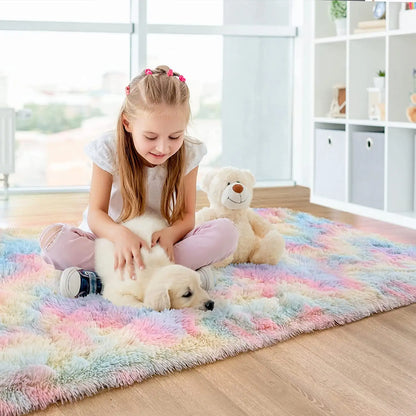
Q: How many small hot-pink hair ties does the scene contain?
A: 4